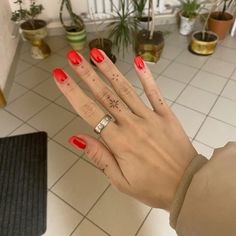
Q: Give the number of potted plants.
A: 8